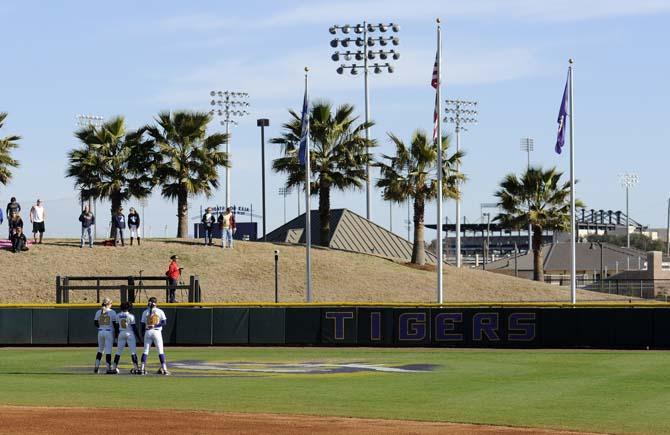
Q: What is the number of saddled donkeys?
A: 0